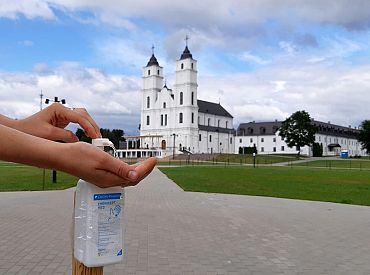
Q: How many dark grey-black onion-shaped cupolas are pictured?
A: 2